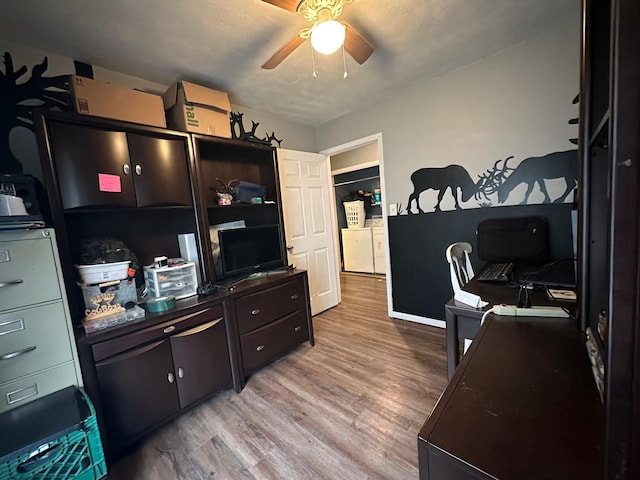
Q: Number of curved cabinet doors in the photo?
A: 4